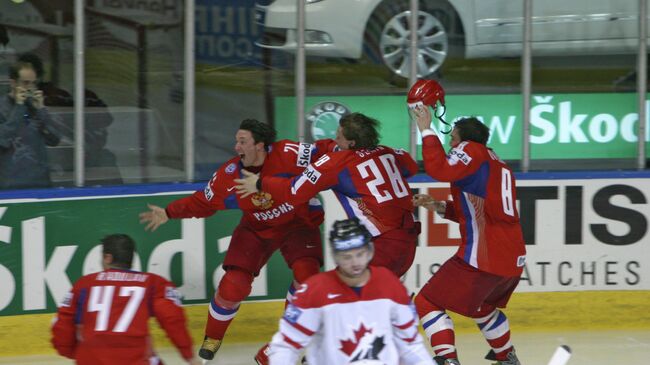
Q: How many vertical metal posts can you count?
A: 6